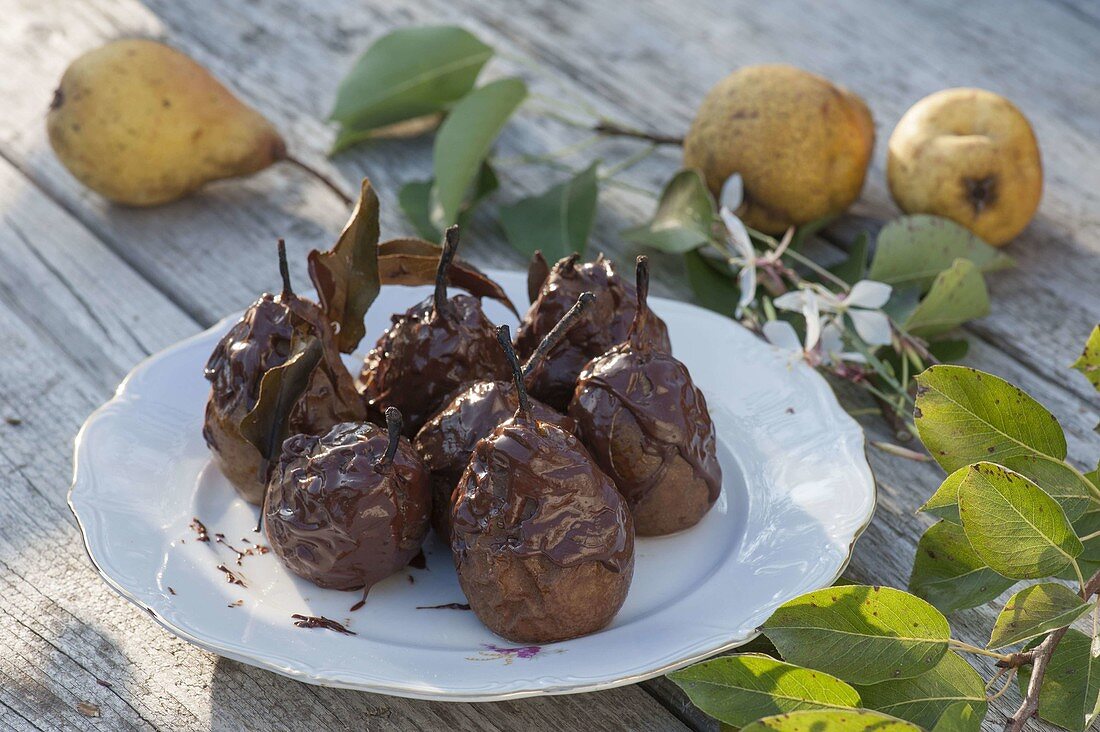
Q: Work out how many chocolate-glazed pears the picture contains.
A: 7